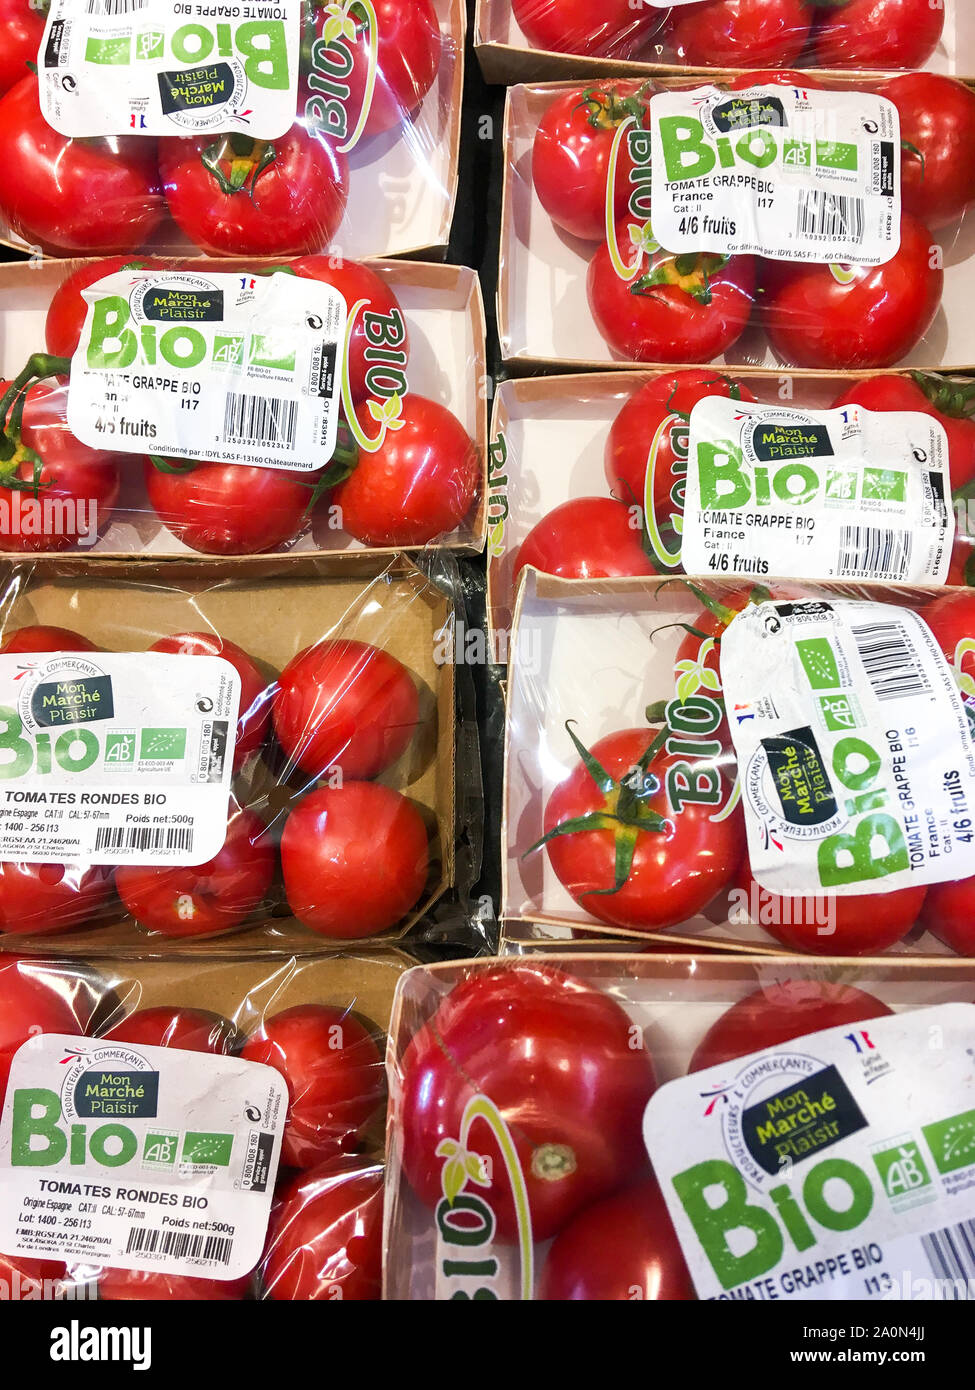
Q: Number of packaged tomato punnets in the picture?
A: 9